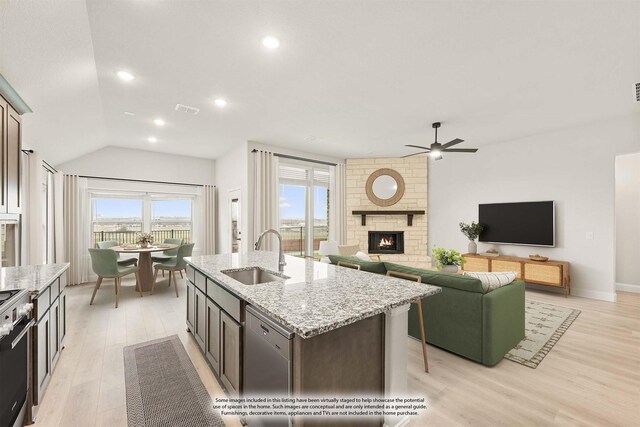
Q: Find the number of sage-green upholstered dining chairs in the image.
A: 4